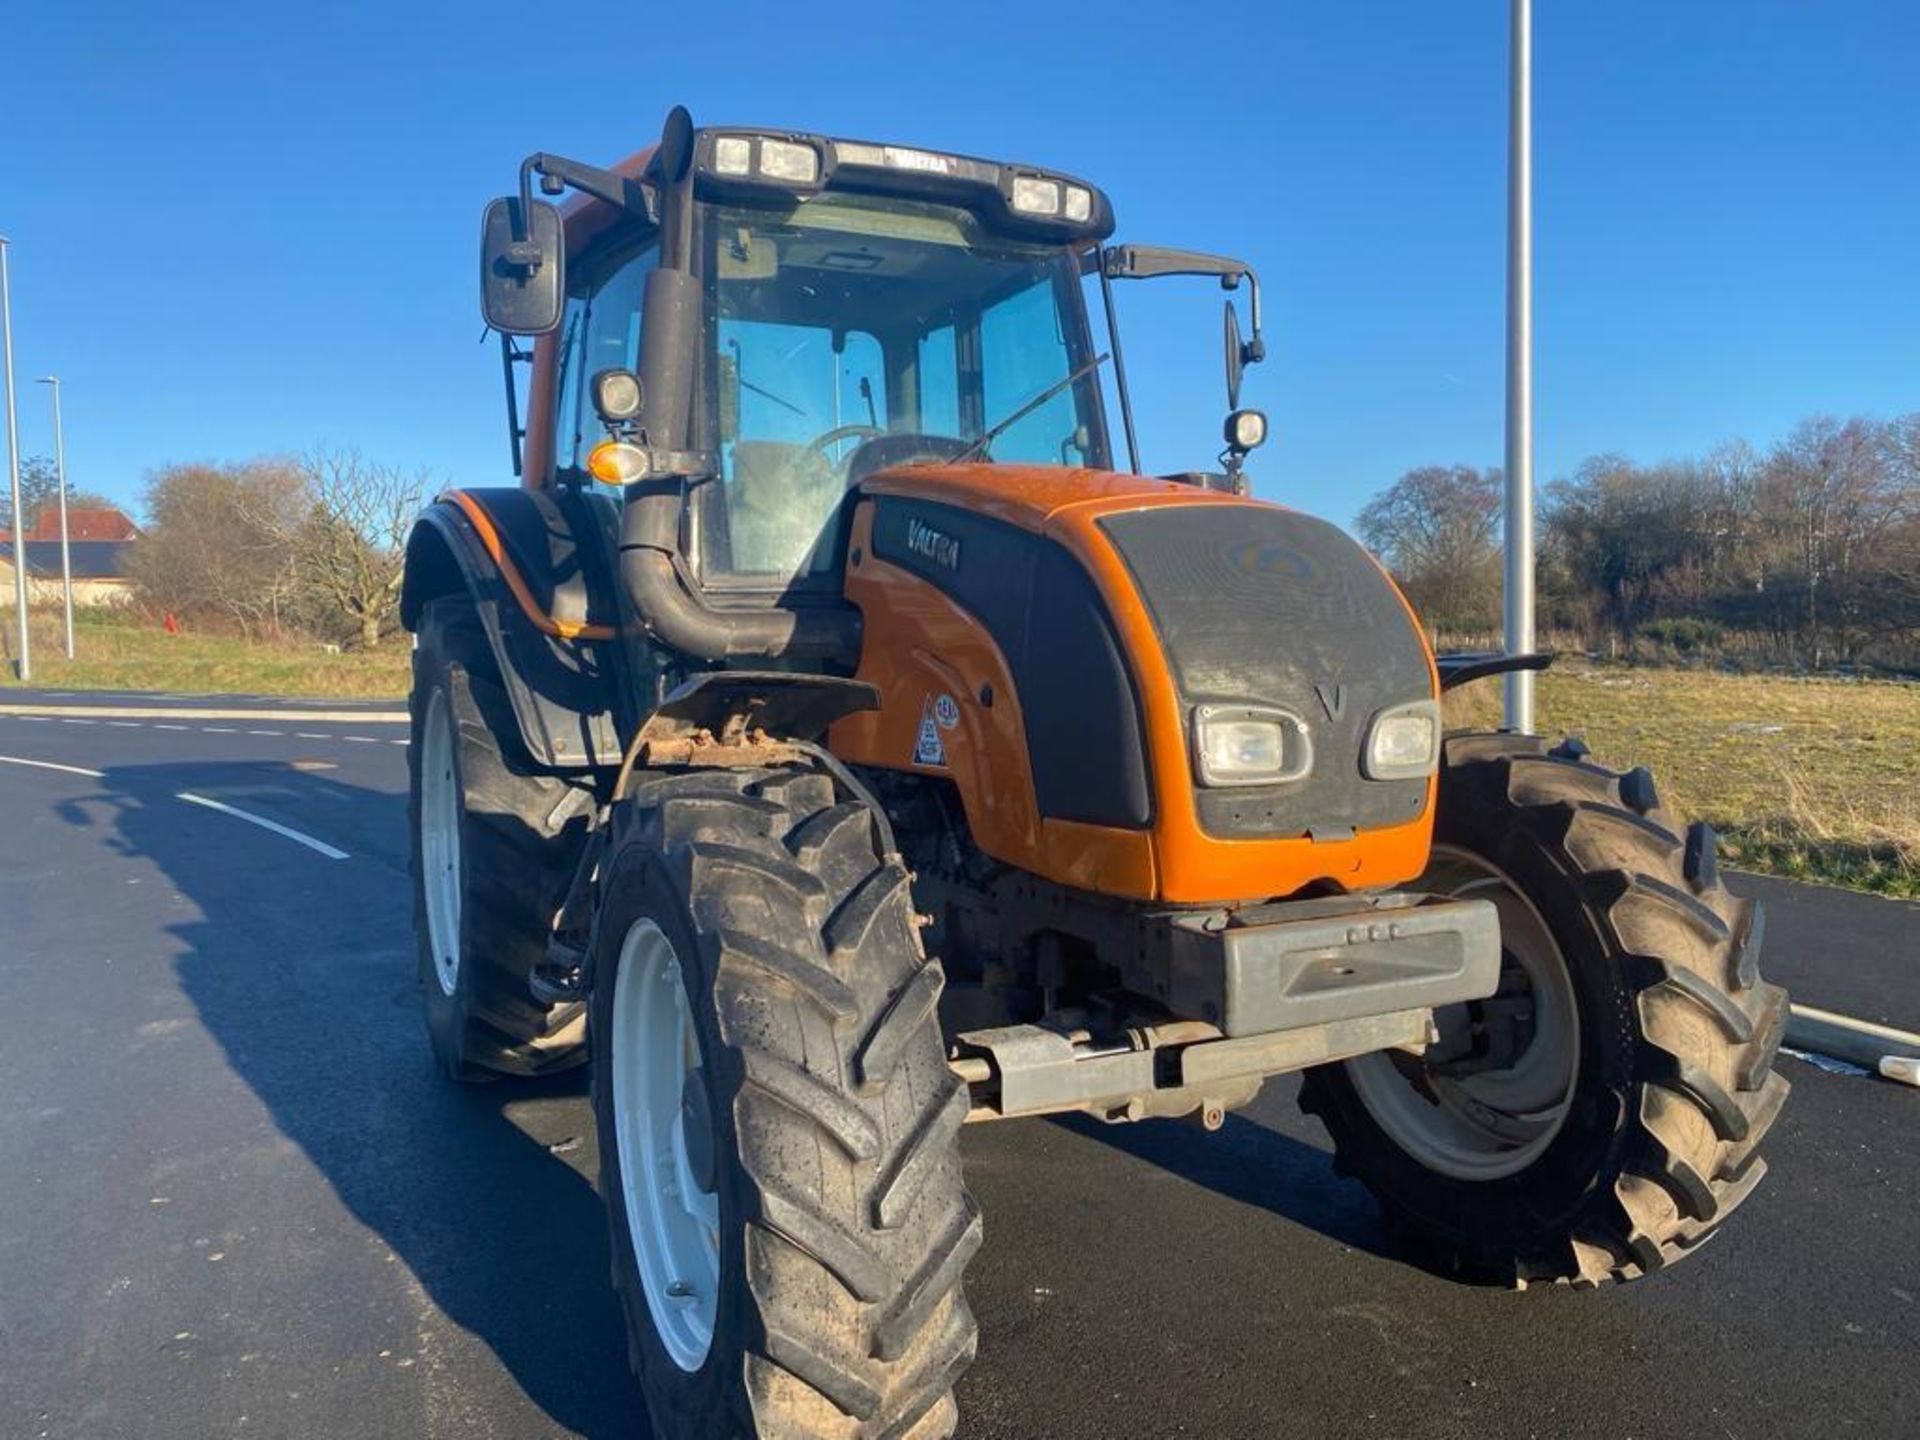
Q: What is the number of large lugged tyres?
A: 3